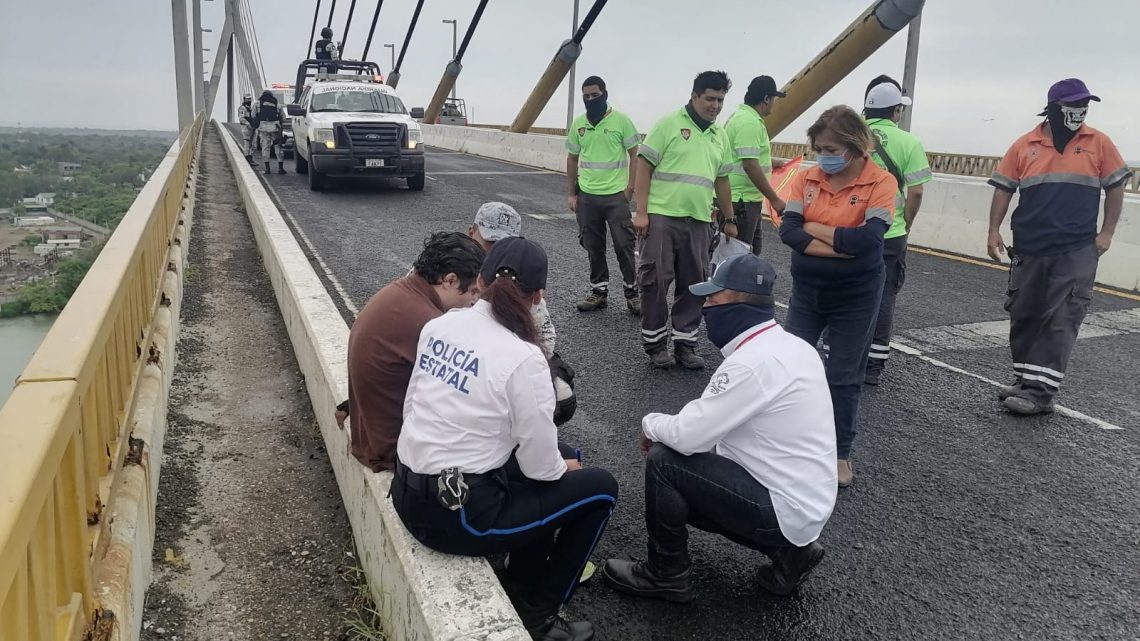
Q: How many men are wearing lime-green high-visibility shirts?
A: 4